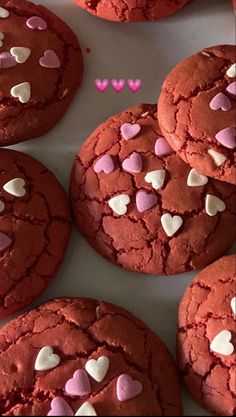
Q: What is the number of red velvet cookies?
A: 7